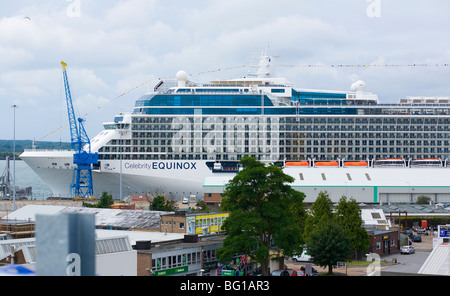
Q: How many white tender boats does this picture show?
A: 2